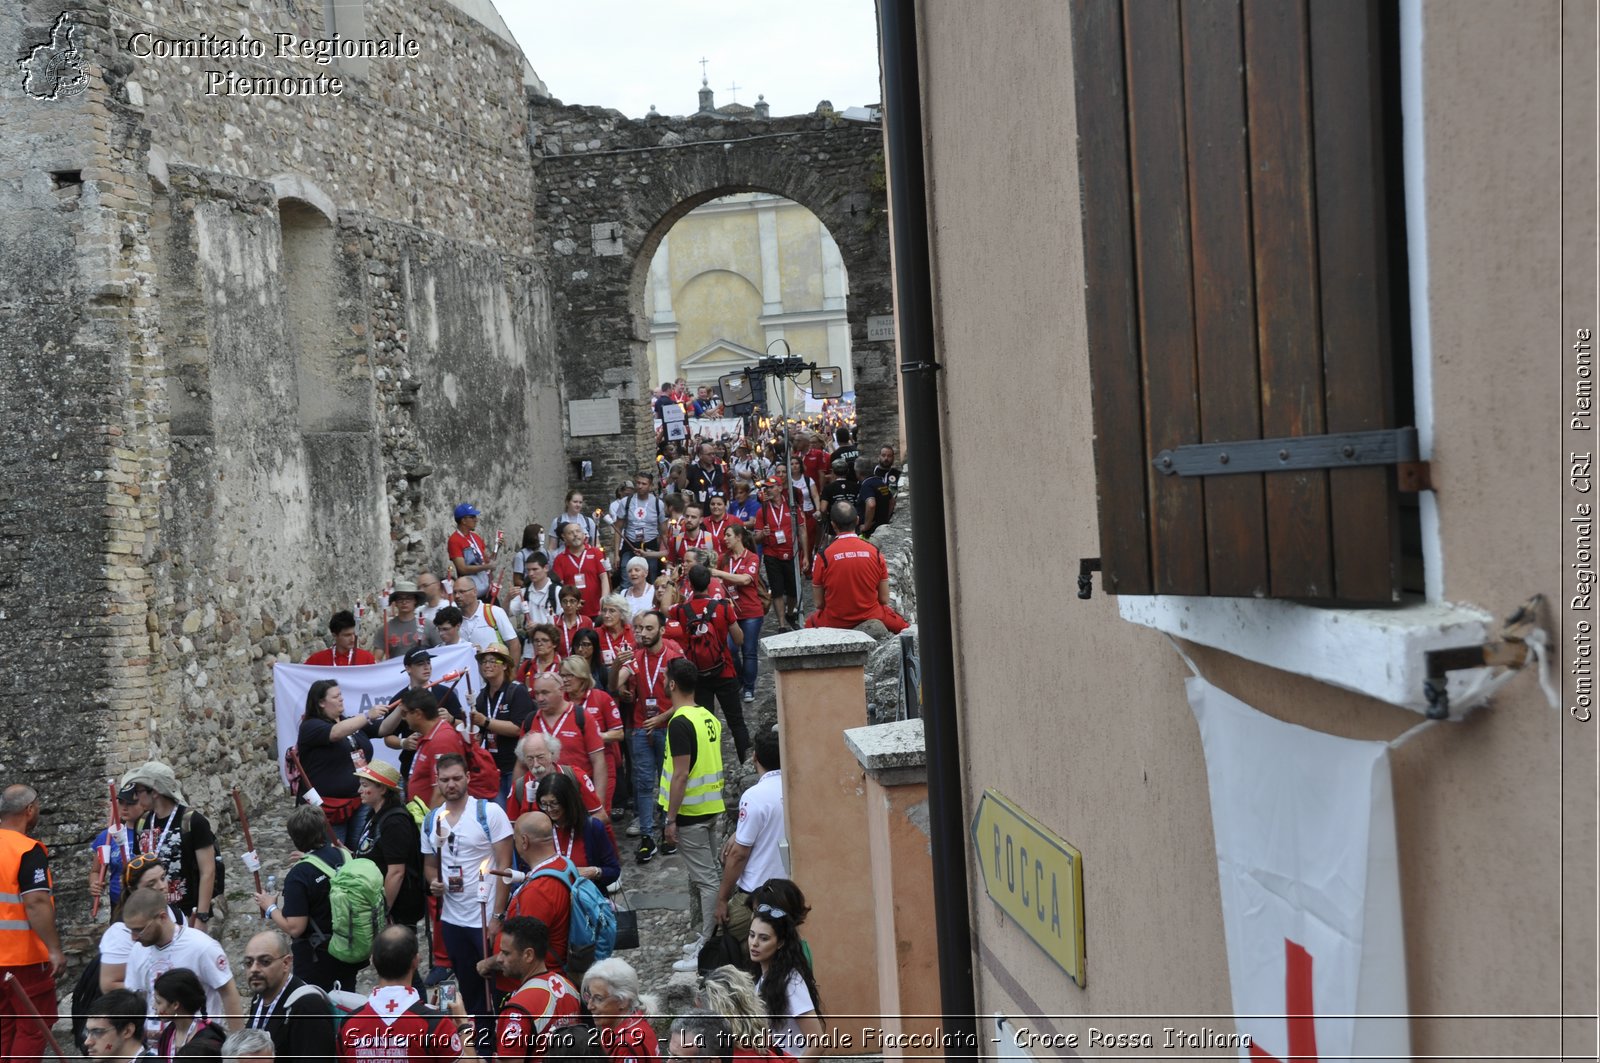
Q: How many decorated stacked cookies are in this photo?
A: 0